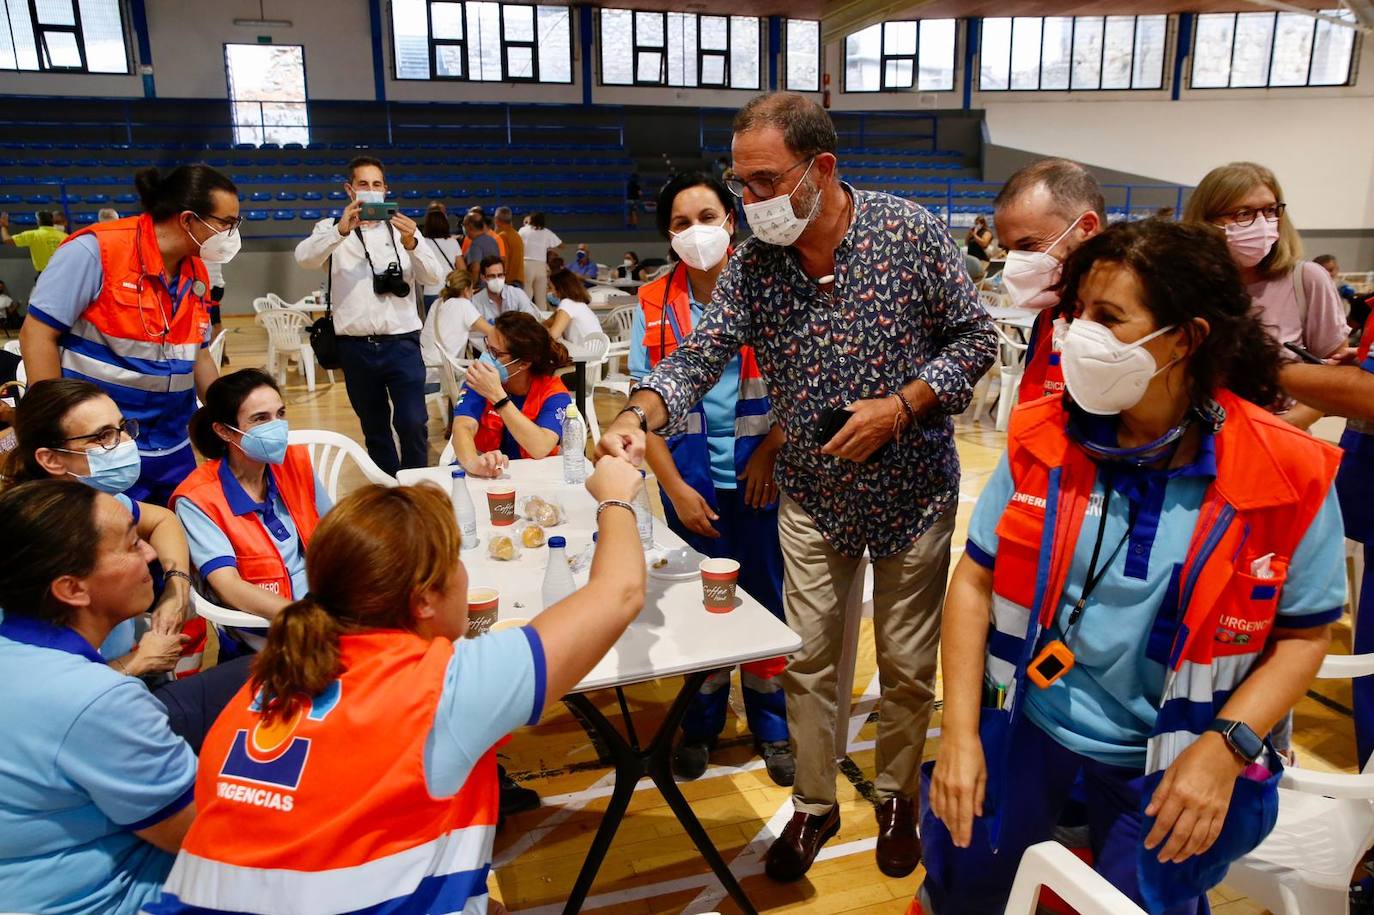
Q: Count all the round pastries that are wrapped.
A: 4